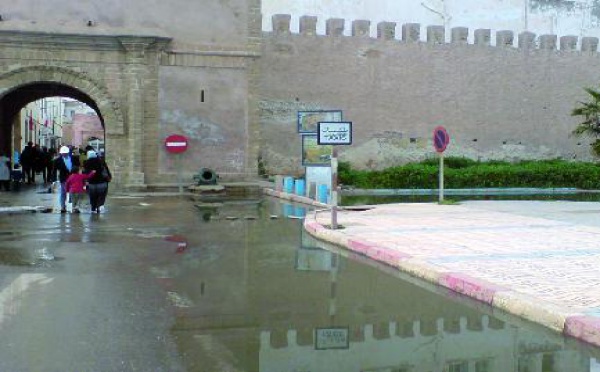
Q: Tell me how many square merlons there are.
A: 14